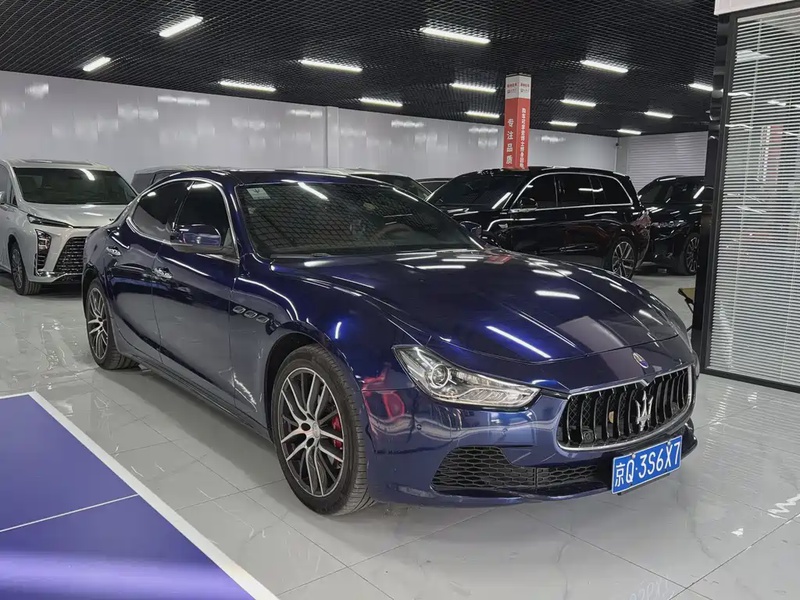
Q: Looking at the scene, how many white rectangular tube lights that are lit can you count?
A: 14